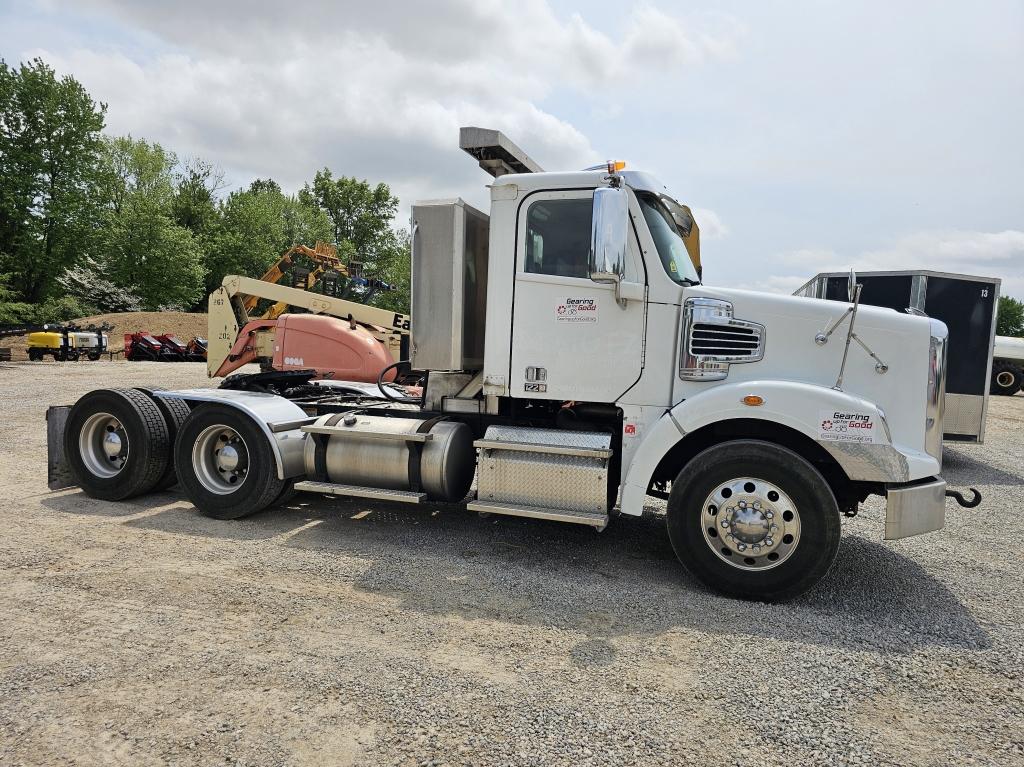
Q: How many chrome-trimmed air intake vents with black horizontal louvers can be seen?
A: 1